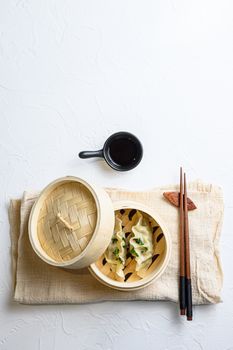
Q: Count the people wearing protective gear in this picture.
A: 0